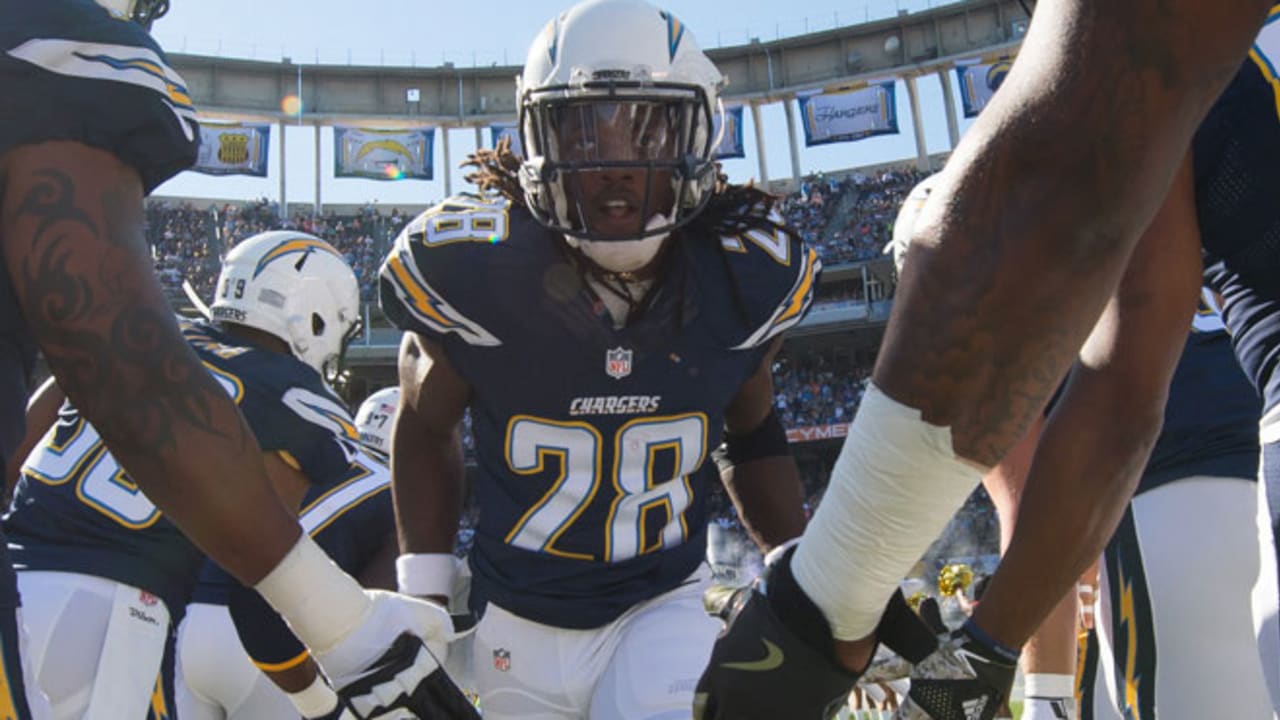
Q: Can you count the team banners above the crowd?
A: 6